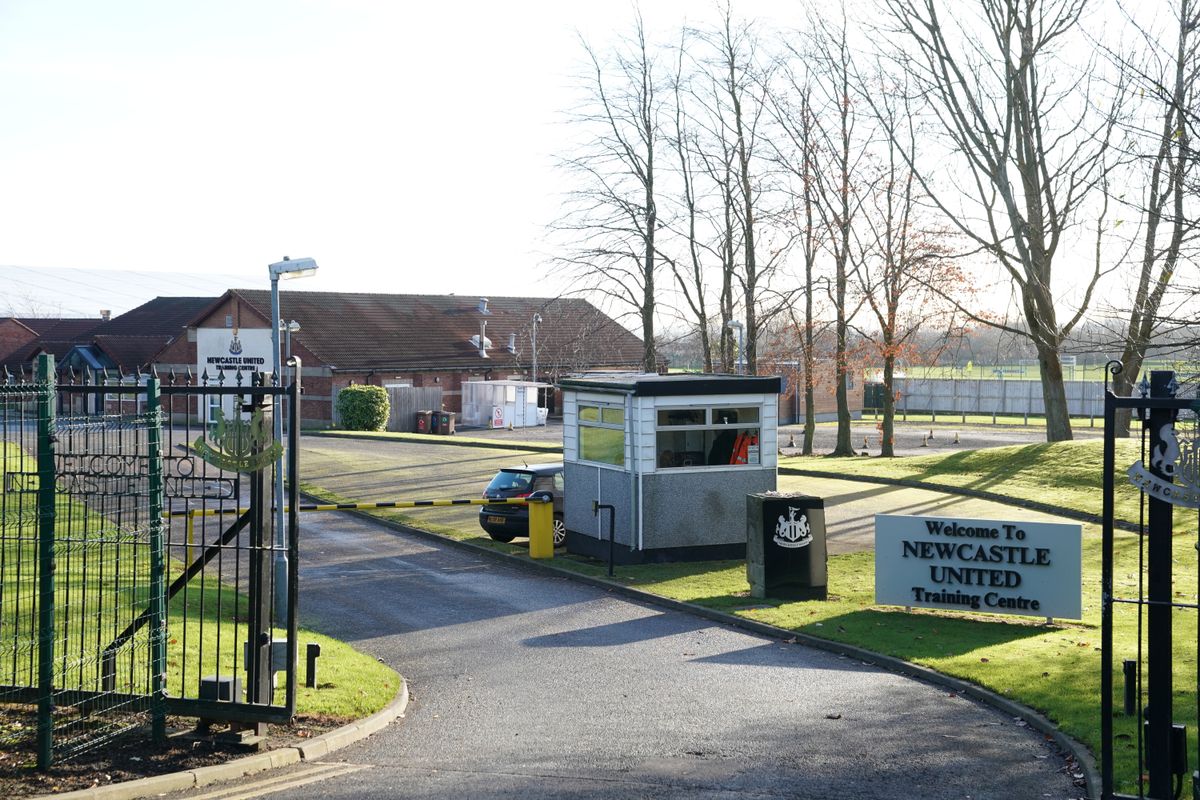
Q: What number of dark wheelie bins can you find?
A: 3